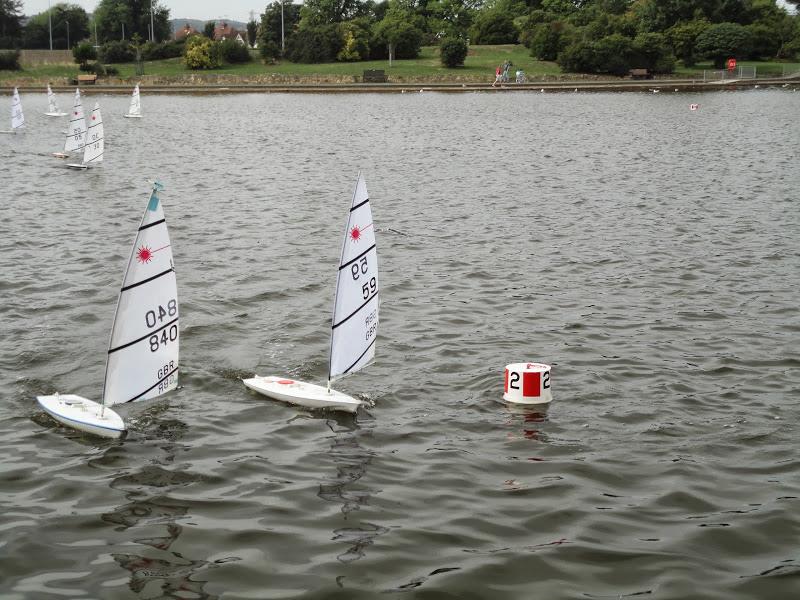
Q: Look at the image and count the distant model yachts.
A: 5